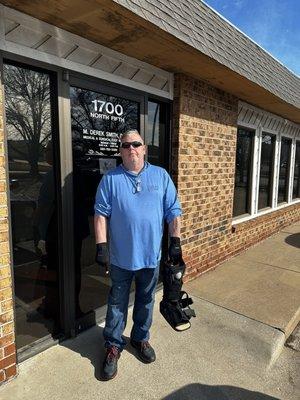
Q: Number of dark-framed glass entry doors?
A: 1